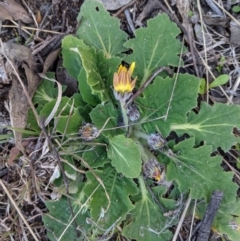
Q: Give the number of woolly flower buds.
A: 4